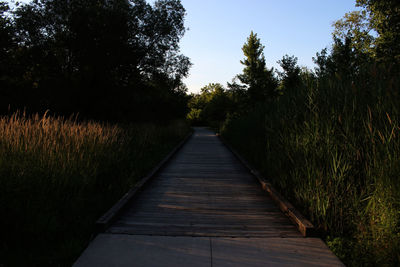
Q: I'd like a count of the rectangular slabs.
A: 2